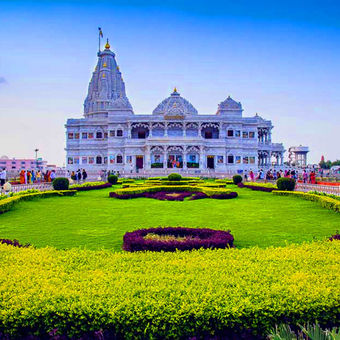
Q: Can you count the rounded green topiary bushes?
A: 5